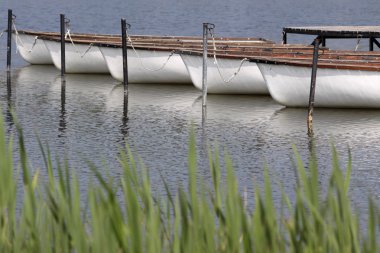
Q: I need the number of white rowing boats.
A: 5